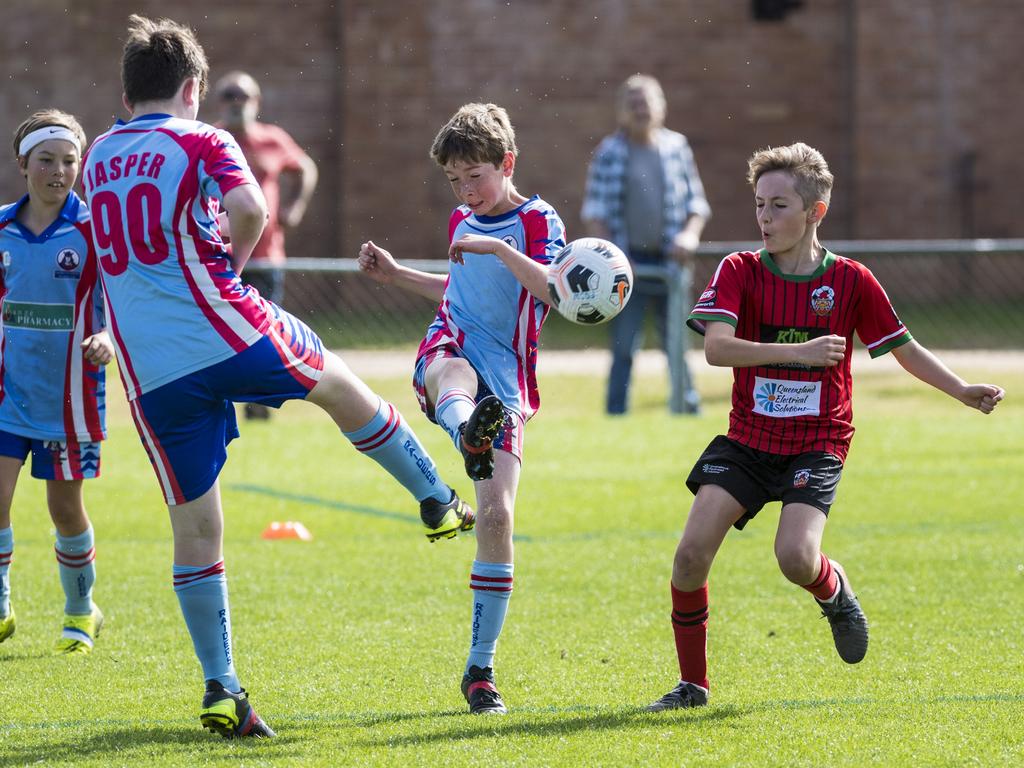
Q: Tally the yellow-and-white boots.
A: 2